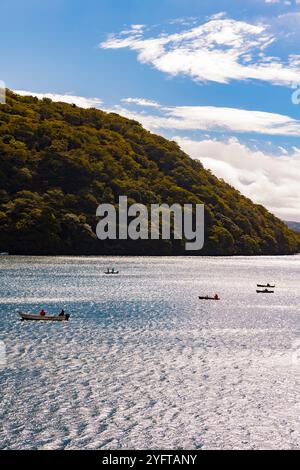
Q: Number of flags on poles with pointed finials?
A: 0